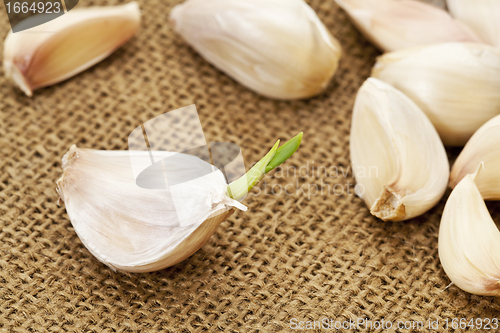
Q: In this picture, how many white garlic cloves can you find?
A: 9